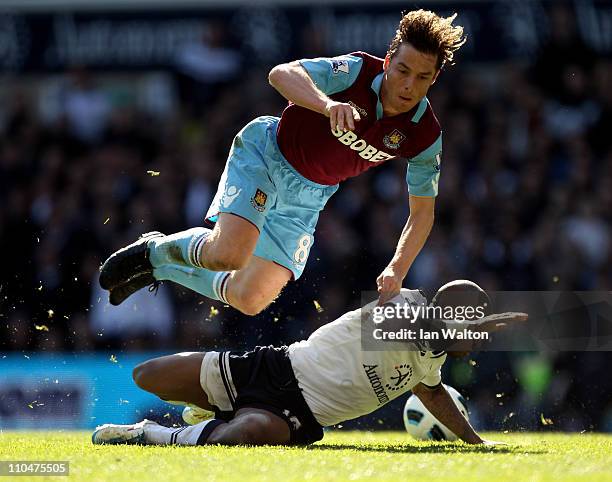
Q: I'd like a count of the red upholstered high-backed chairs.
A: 0